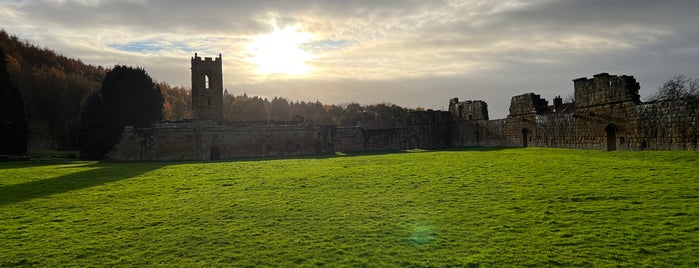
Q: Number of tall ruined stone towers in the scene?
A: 1